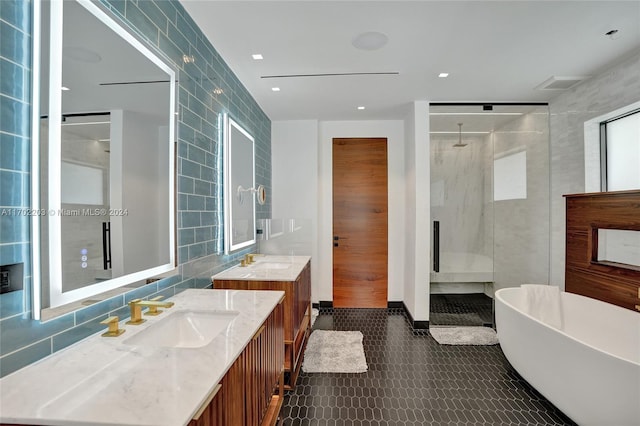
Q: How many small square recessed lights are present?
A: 4